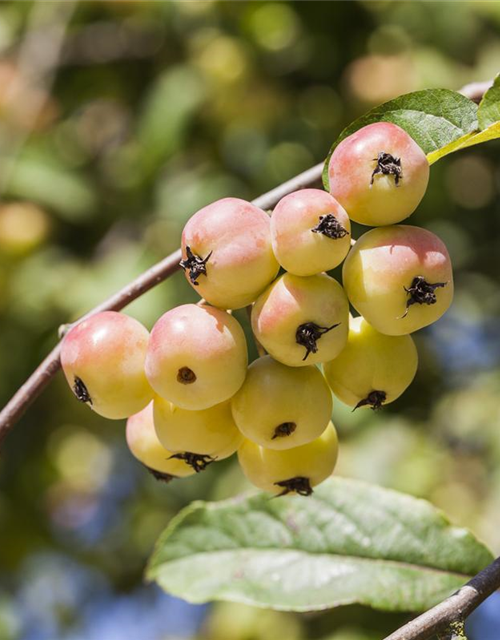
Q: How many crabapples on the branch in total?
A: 12